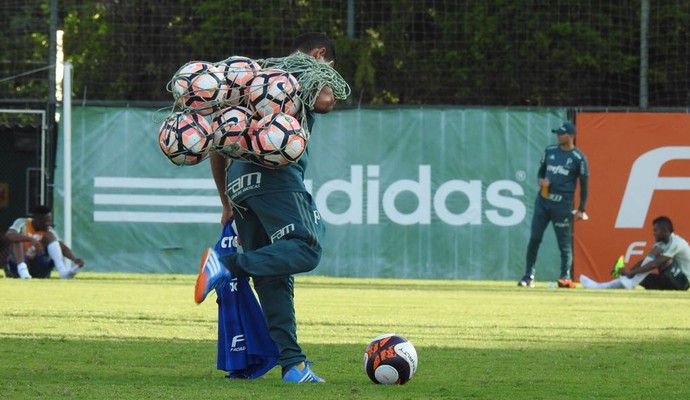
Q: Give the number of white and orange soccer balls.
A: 6